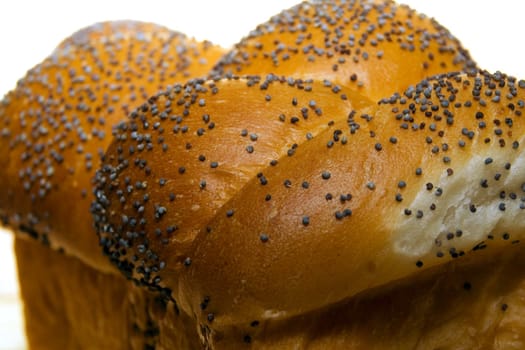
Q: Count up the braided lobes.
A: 4